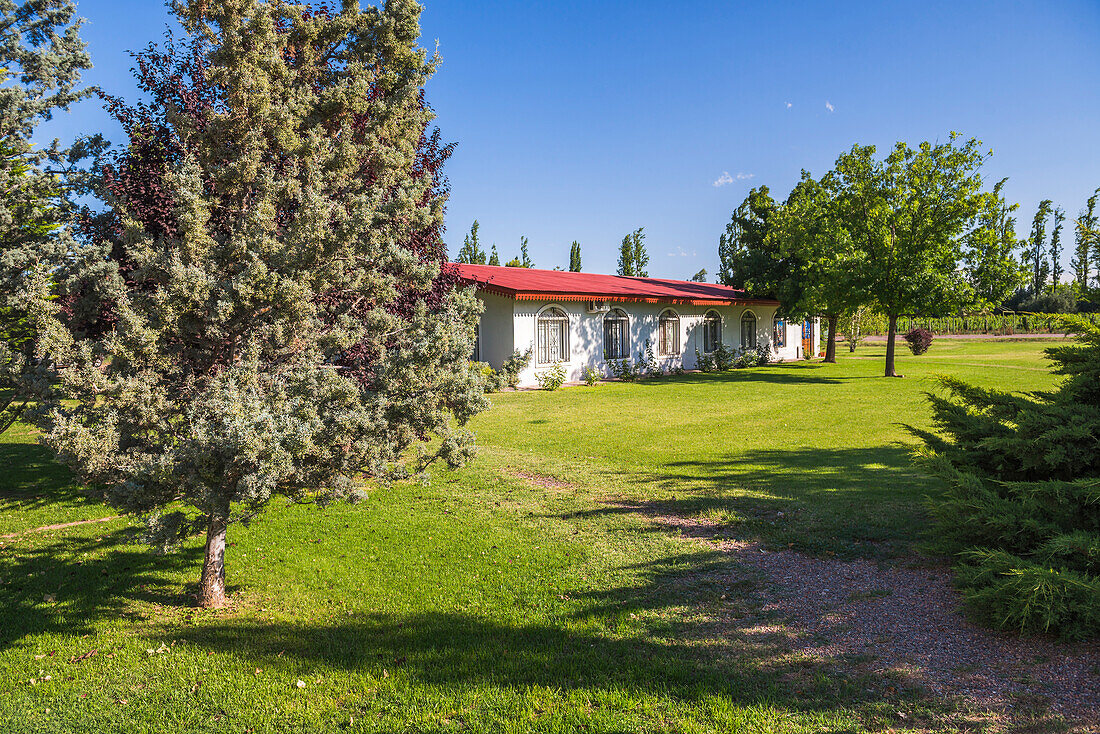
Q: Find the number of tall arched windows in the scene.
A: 6